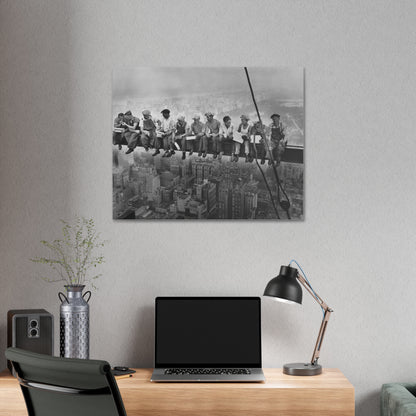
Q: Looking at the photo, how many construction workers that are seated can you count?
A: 11